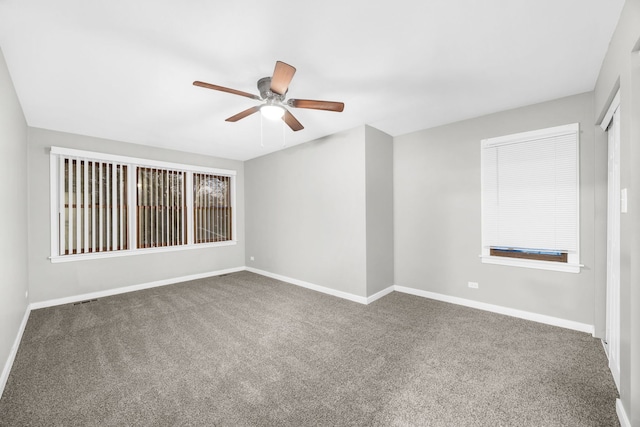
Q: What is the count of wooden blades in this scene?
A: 5